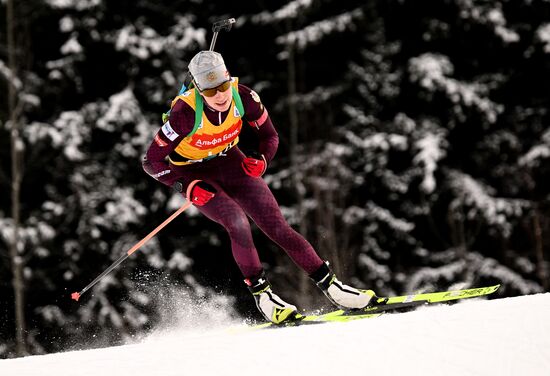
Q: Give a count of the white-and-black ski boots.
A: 2